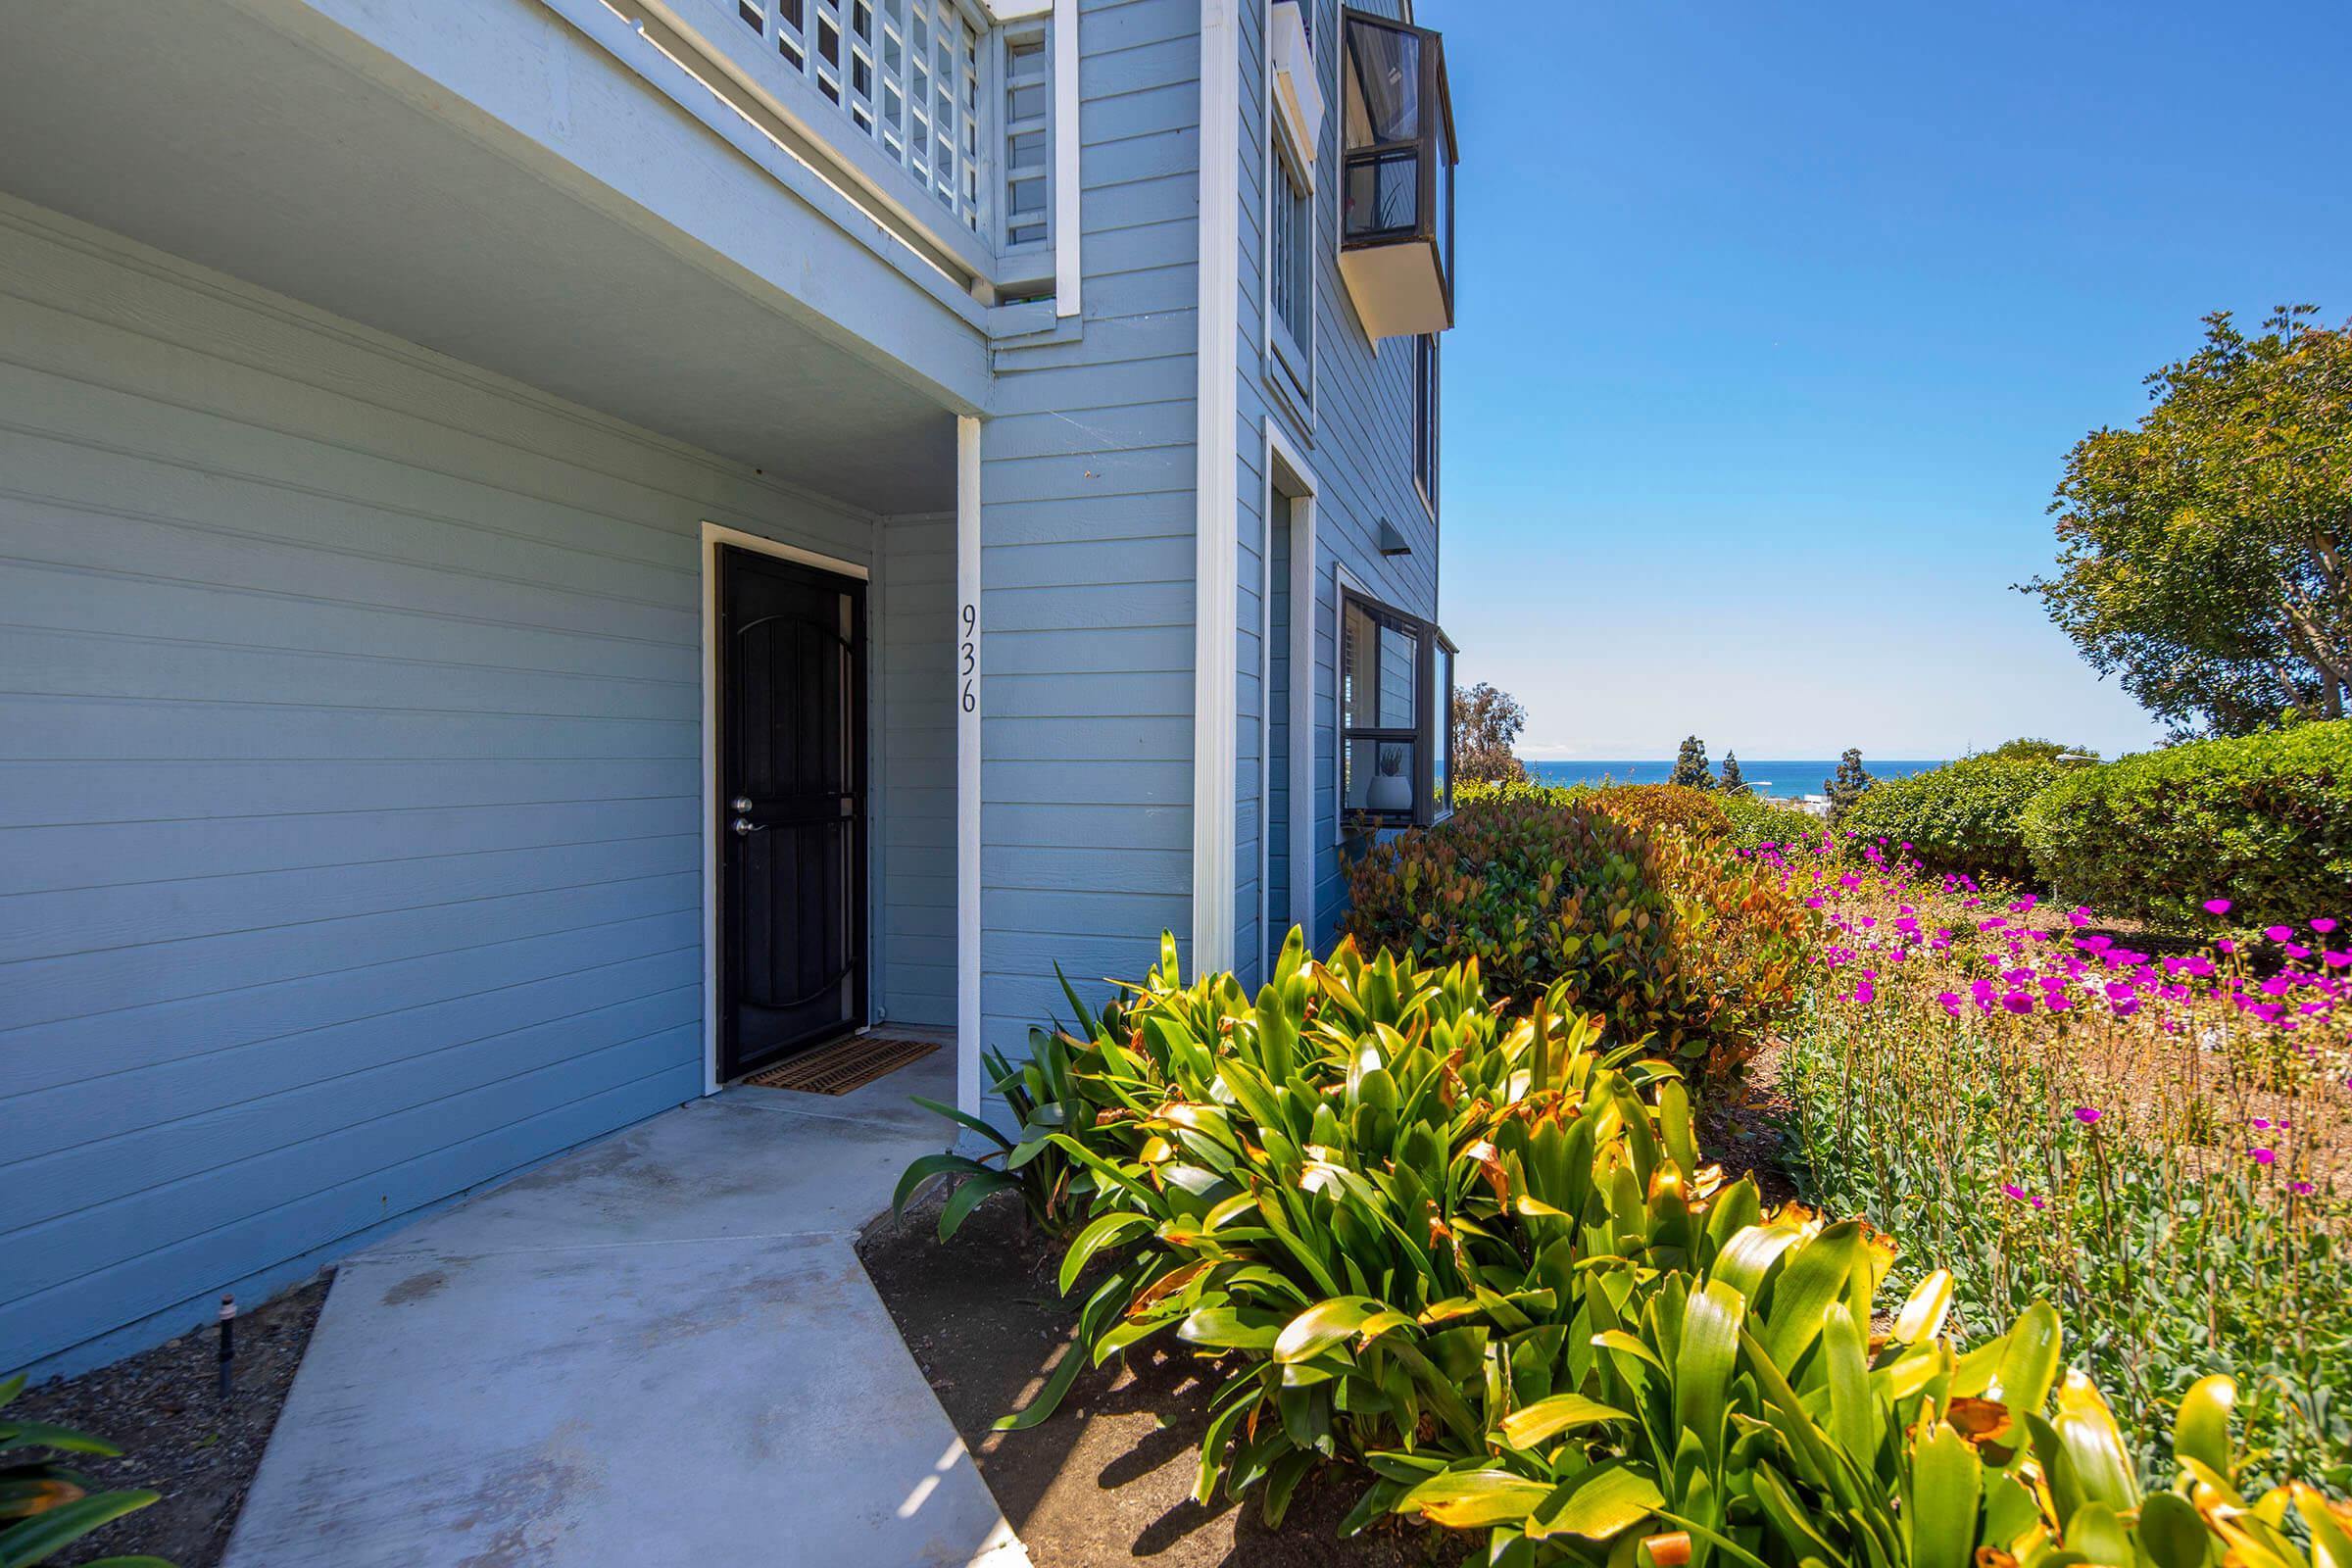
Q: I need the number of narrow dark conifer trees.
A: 3